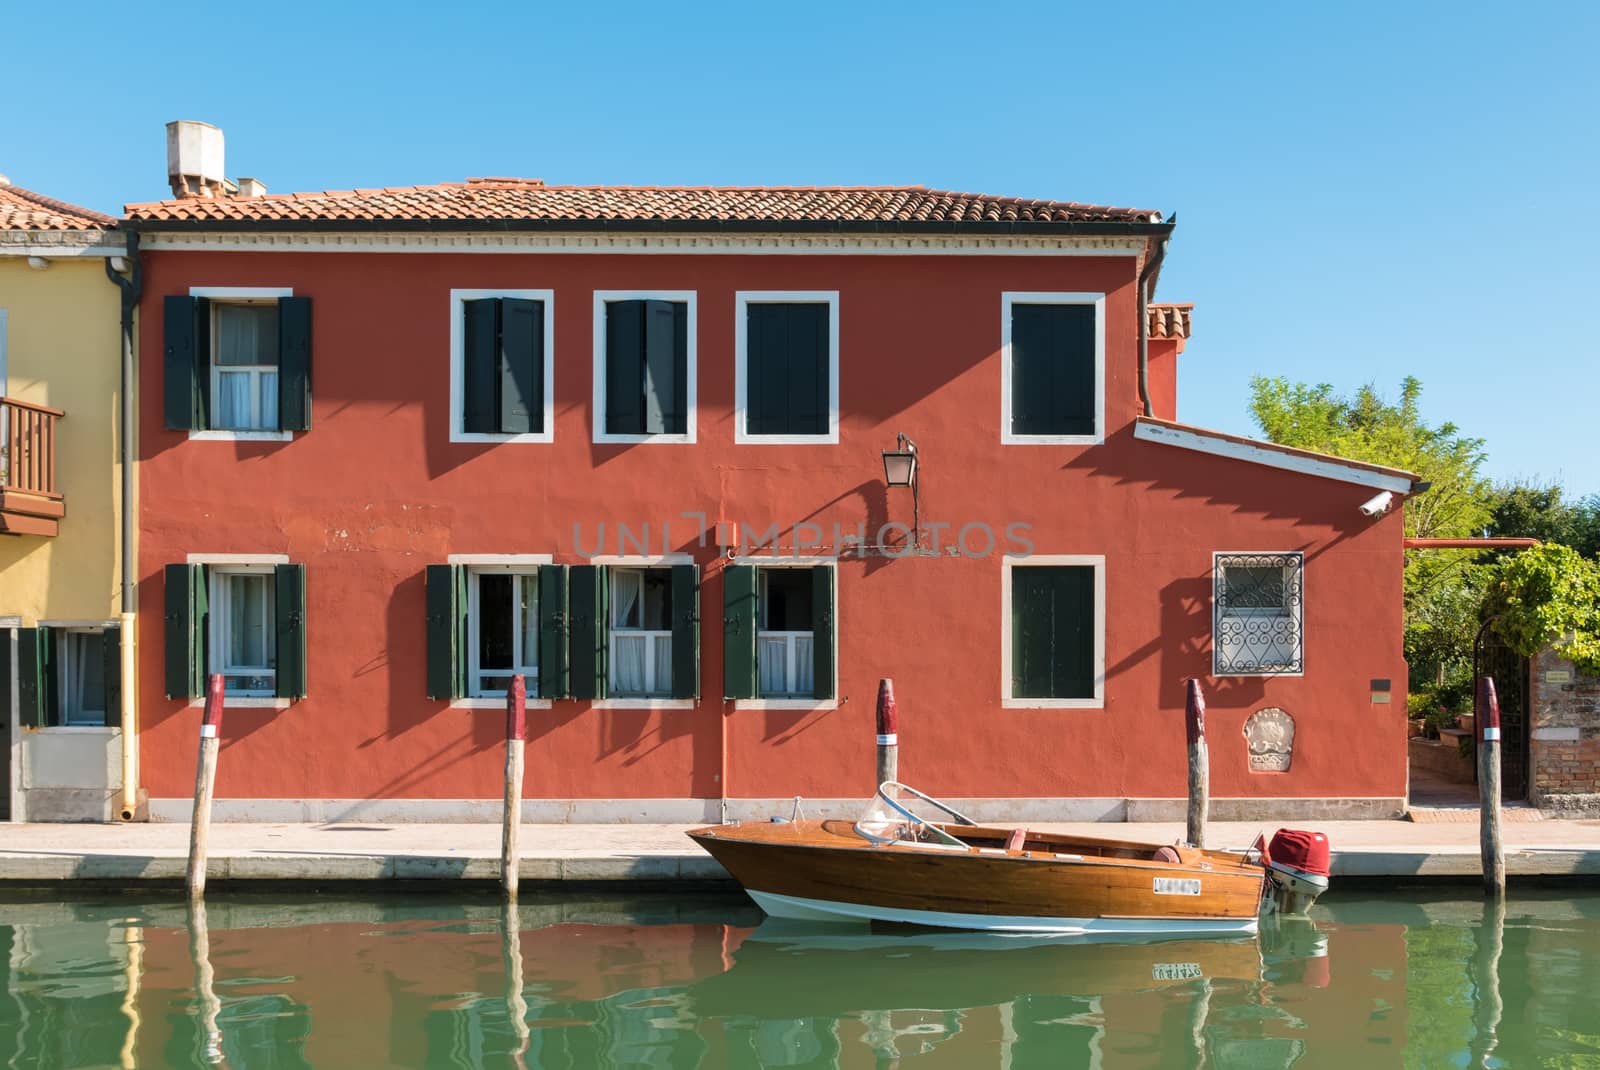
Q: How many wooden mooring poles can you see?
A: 5